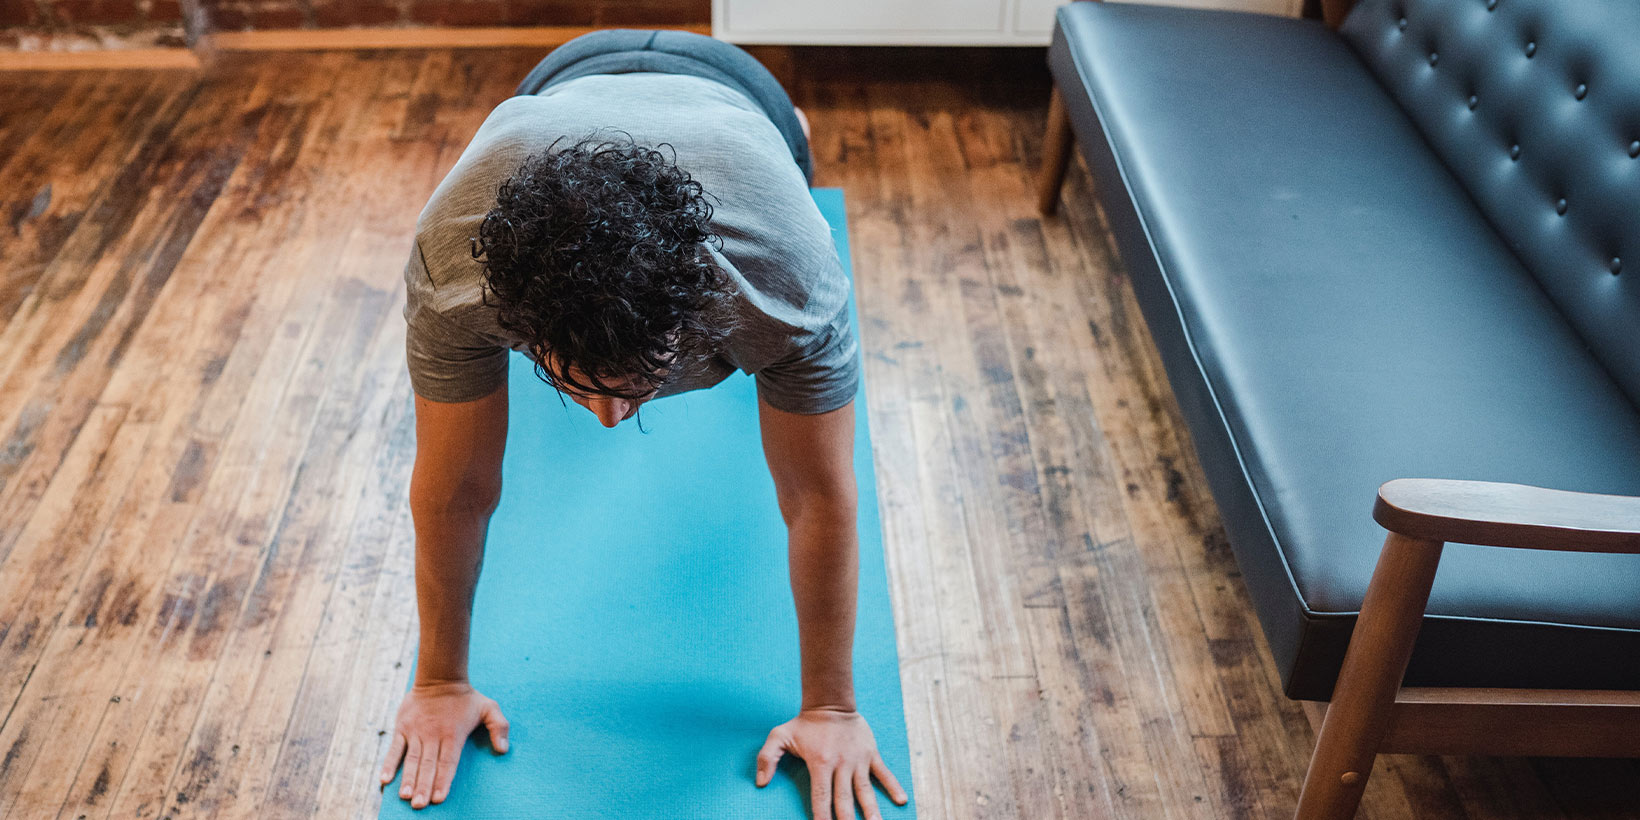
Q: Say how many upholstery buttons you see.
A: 10